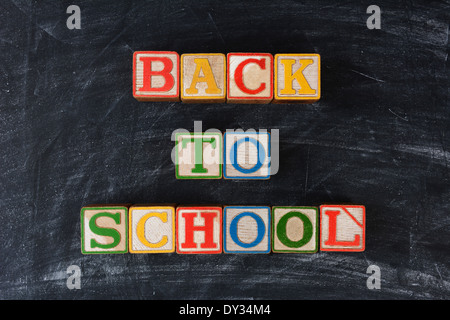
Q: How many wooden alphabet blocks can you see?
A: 12